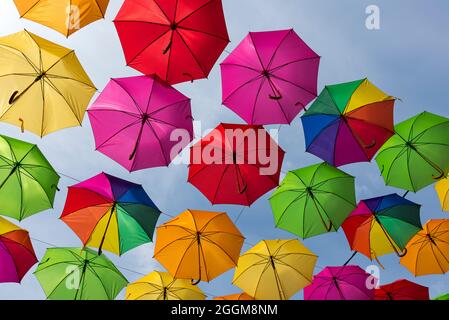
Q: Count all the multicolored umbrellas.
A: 4